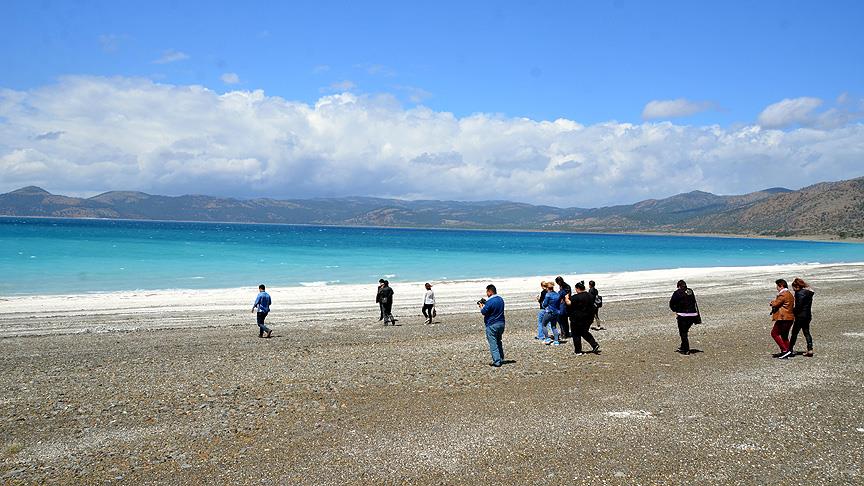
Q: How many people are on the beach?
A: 13